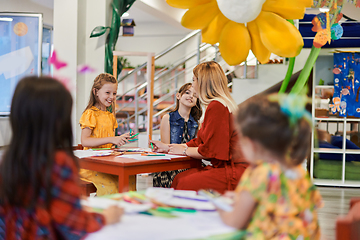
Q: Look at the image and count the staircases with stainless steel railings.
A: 1